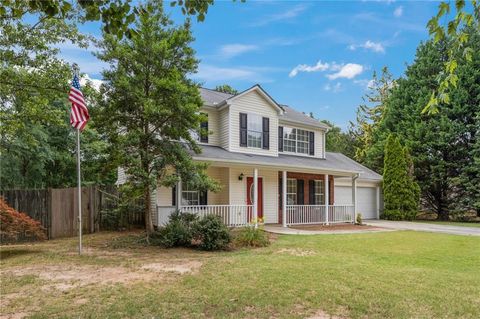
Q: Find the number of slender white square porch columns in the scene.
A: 5